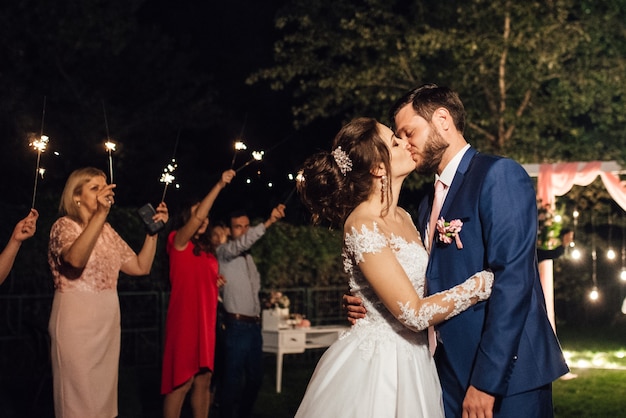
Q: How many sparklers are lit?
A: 6